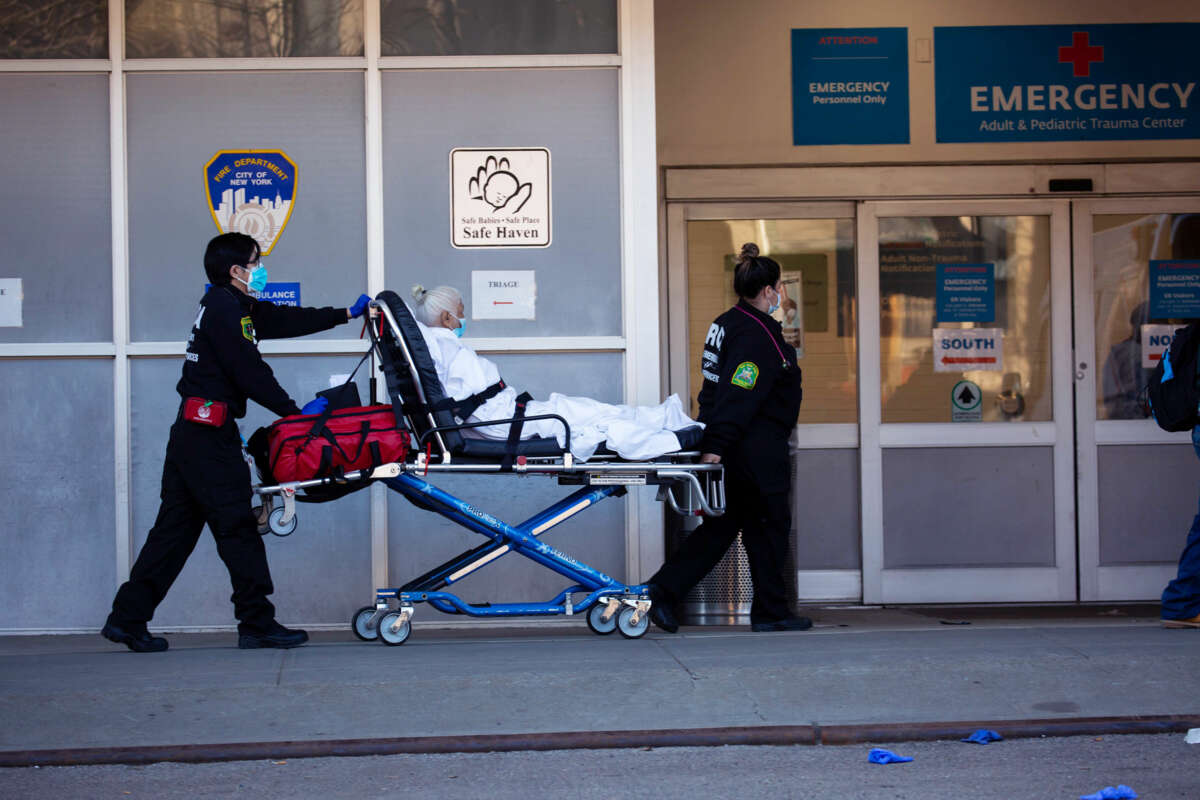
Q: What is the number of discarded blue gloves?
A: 3